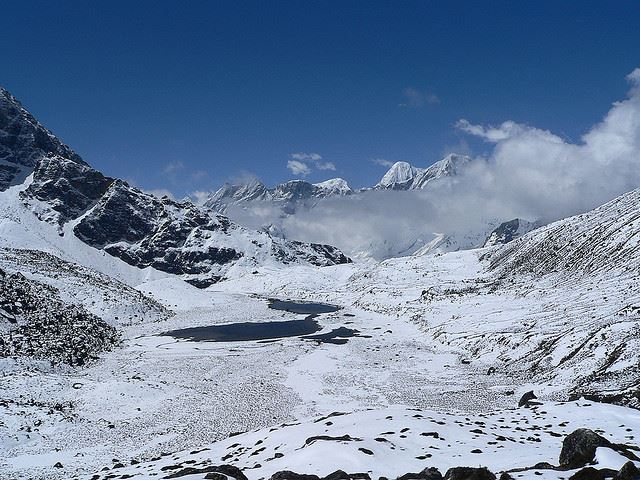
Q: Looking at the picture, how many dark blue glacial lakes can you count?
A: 3